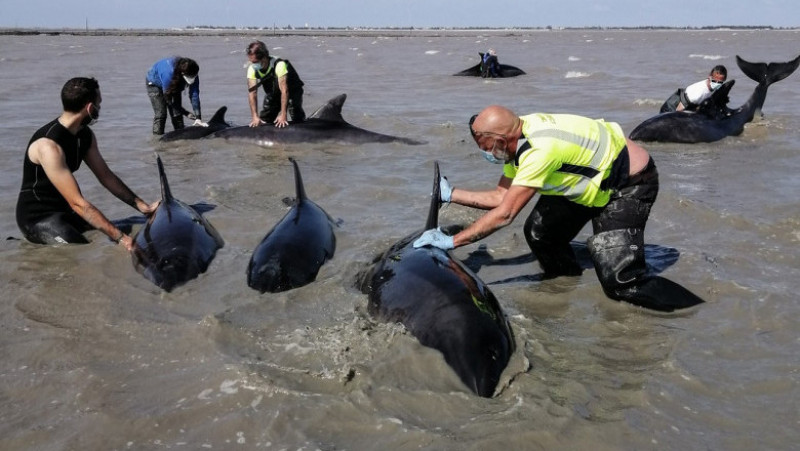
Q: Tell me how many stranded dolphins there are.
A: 7